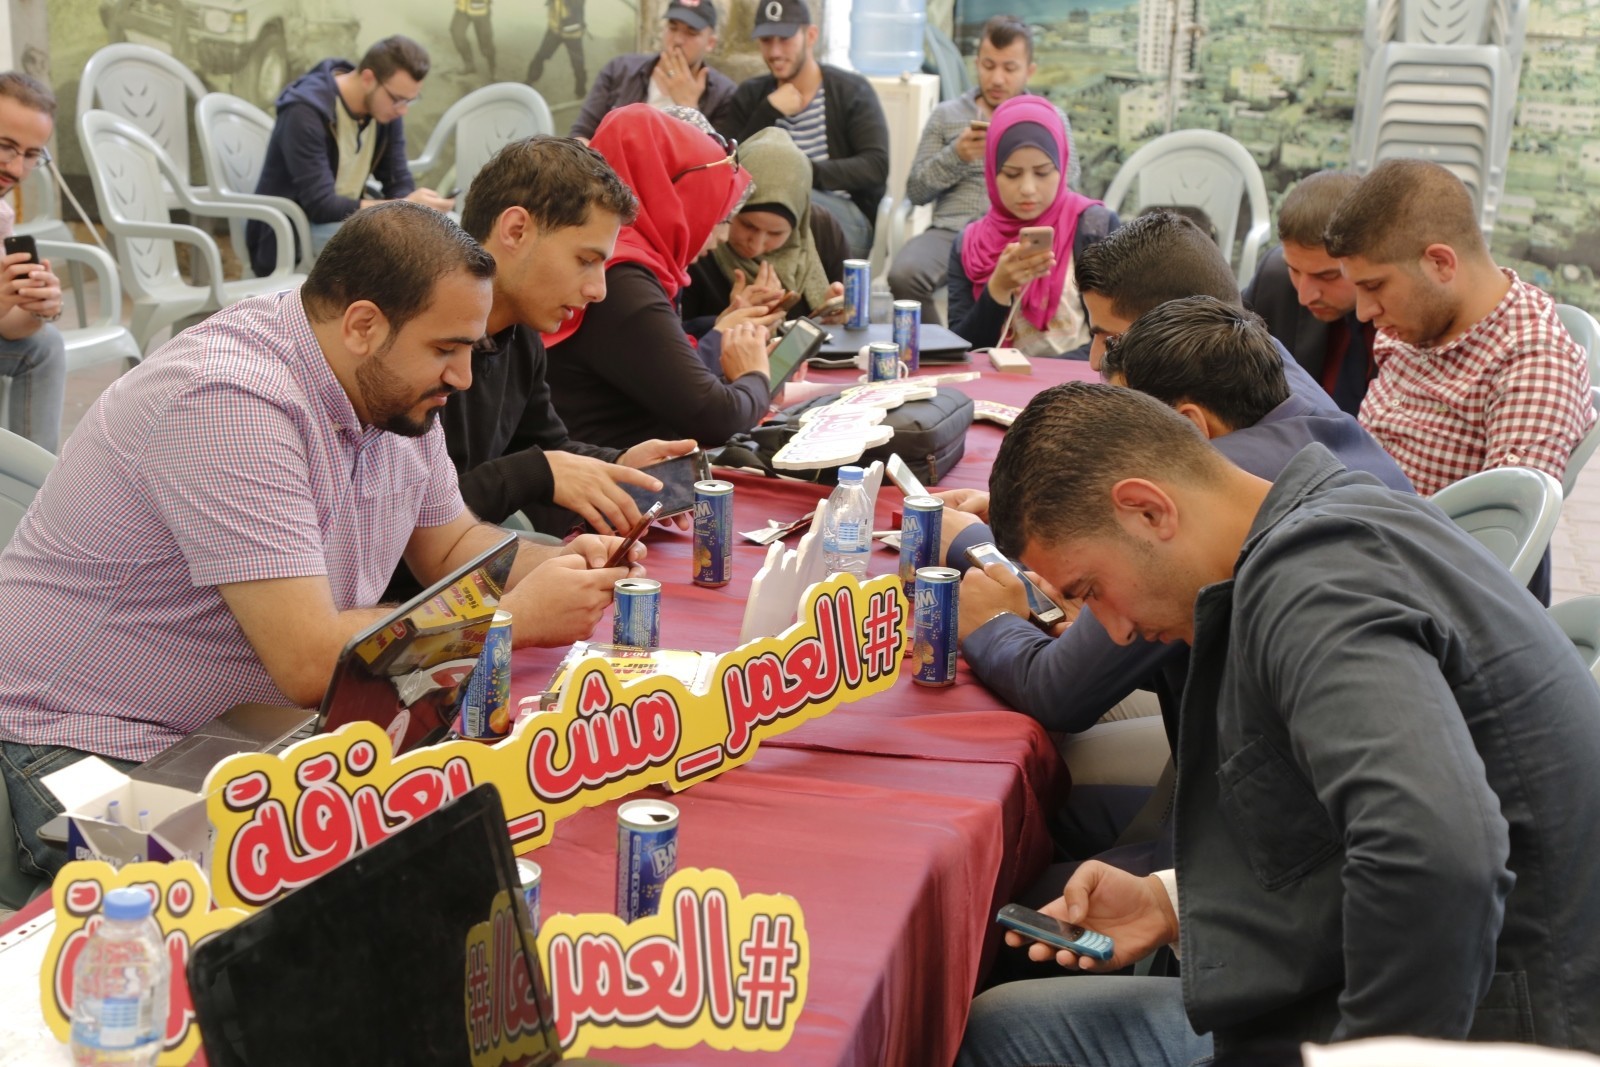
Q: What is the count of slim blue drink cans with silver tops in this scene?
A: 10